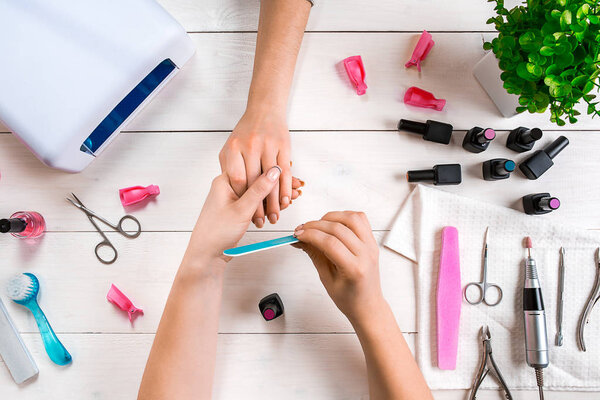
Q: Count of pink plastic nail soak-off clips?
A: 5